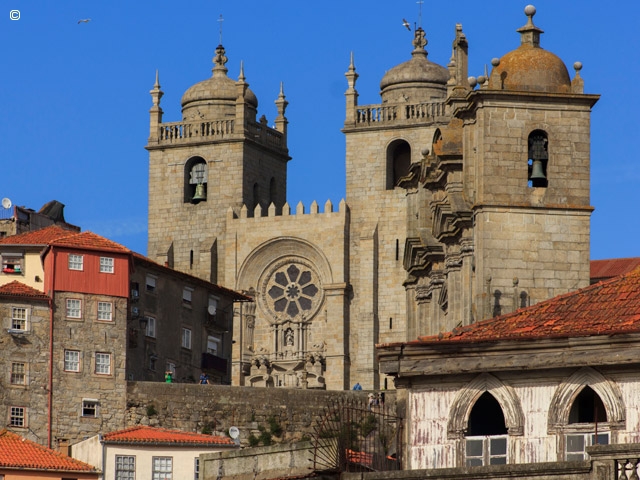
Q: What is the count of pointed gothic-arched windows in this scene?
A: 2